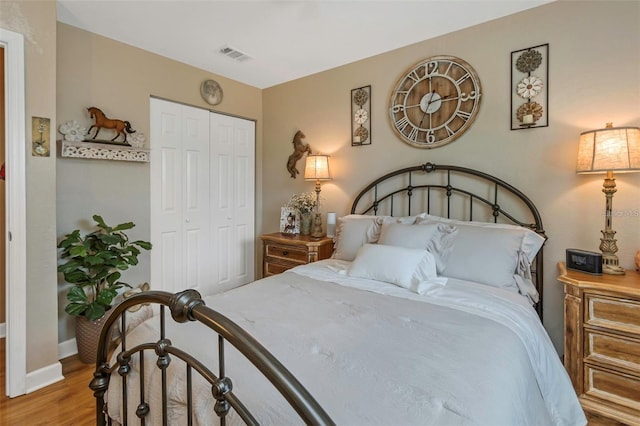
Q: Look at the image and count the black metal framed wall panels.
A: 2